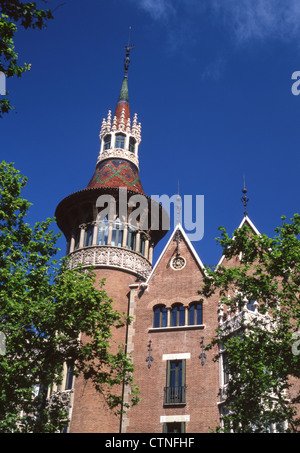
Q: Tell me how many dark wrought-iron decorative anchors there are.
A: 2